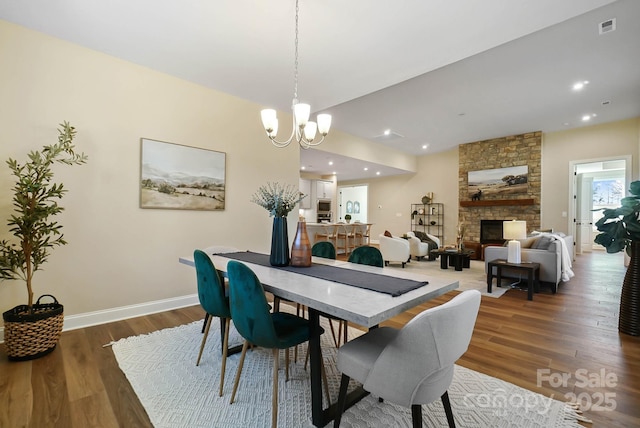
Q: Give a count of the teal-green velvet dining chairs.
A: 4